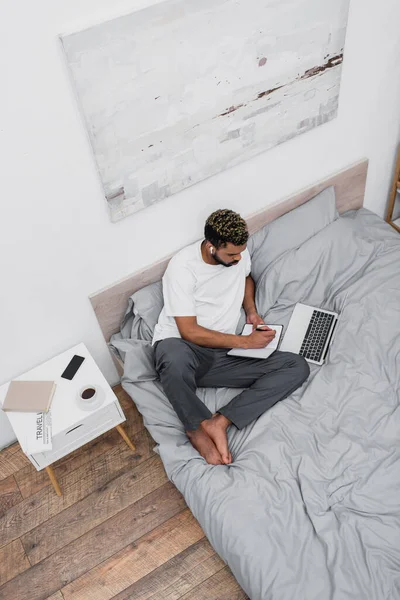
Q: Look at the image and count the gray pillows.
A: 2